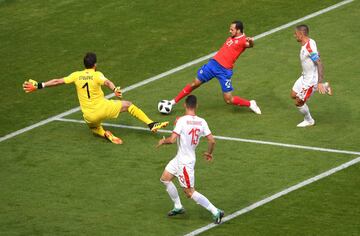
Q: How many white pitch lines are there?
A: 3